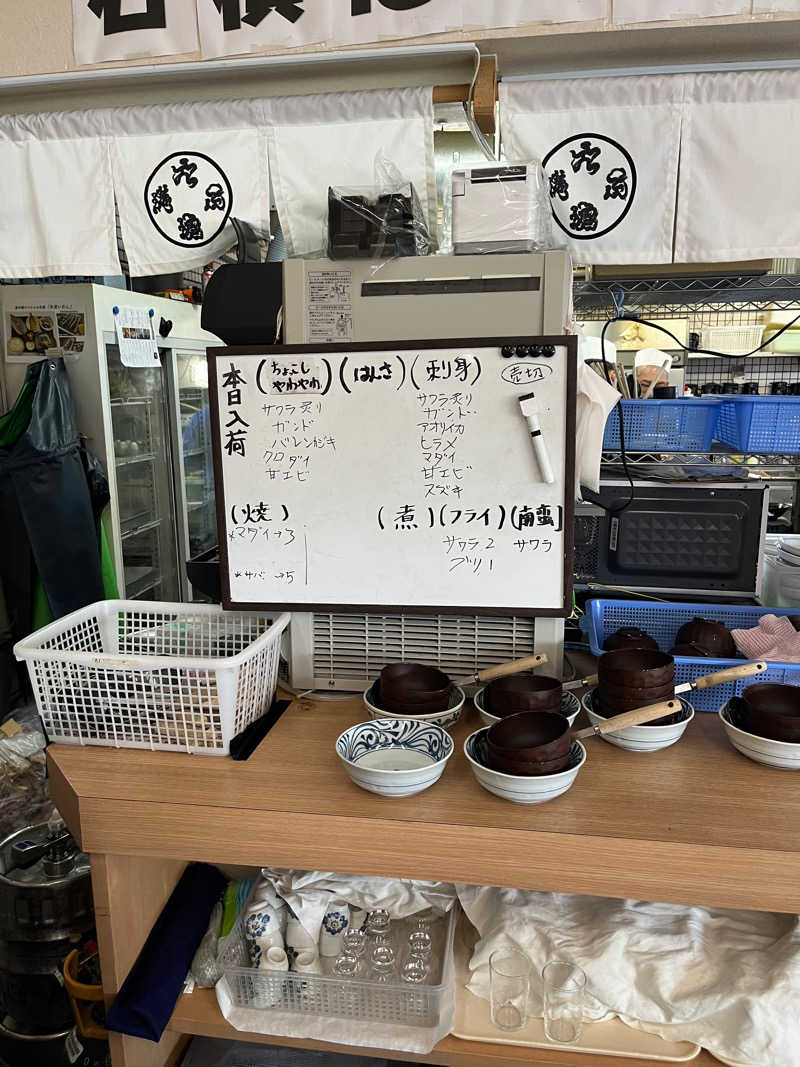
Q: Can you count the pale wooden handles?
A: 4